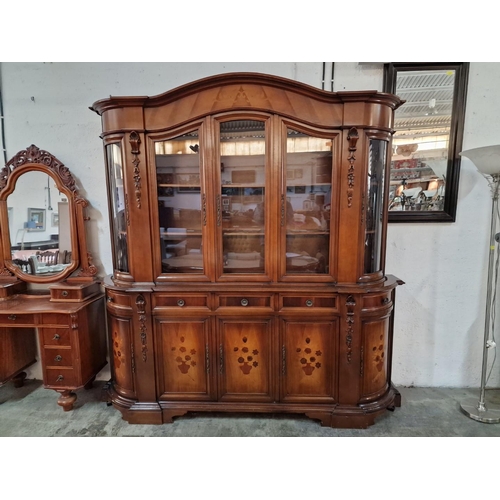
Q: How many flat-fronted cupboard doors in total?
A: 3